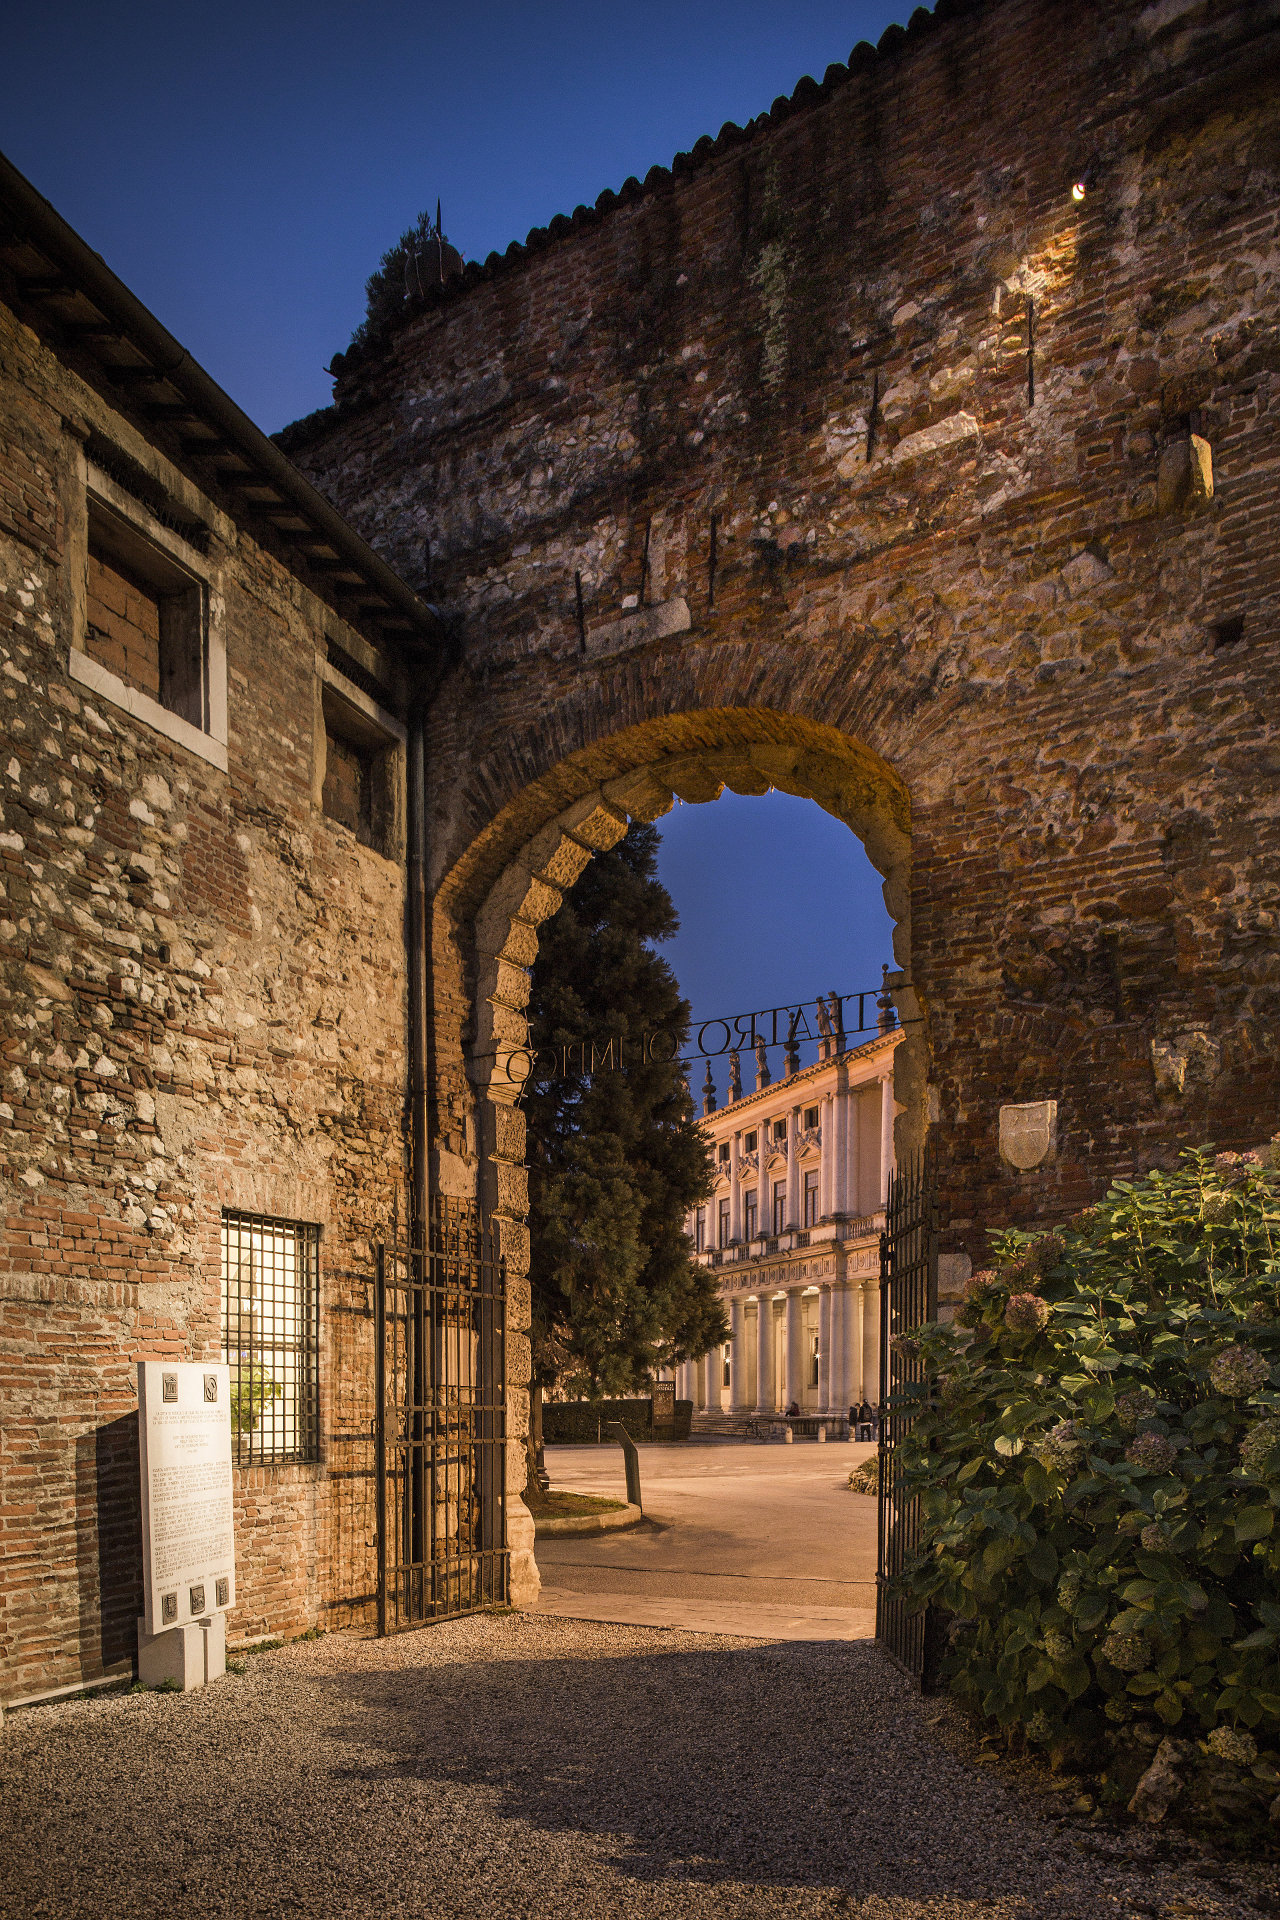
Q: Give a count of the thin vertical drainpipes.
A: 1